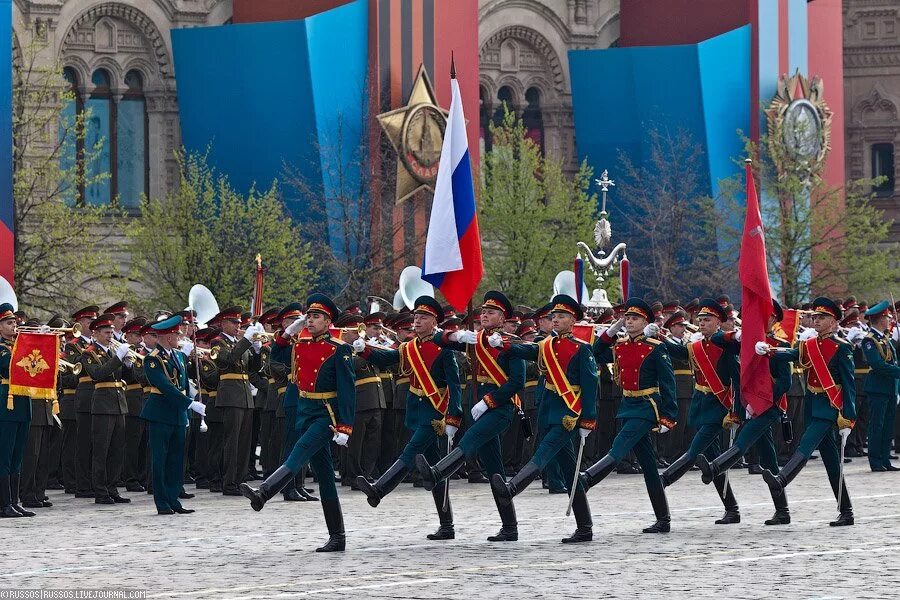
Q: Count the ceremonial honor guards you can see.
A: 8